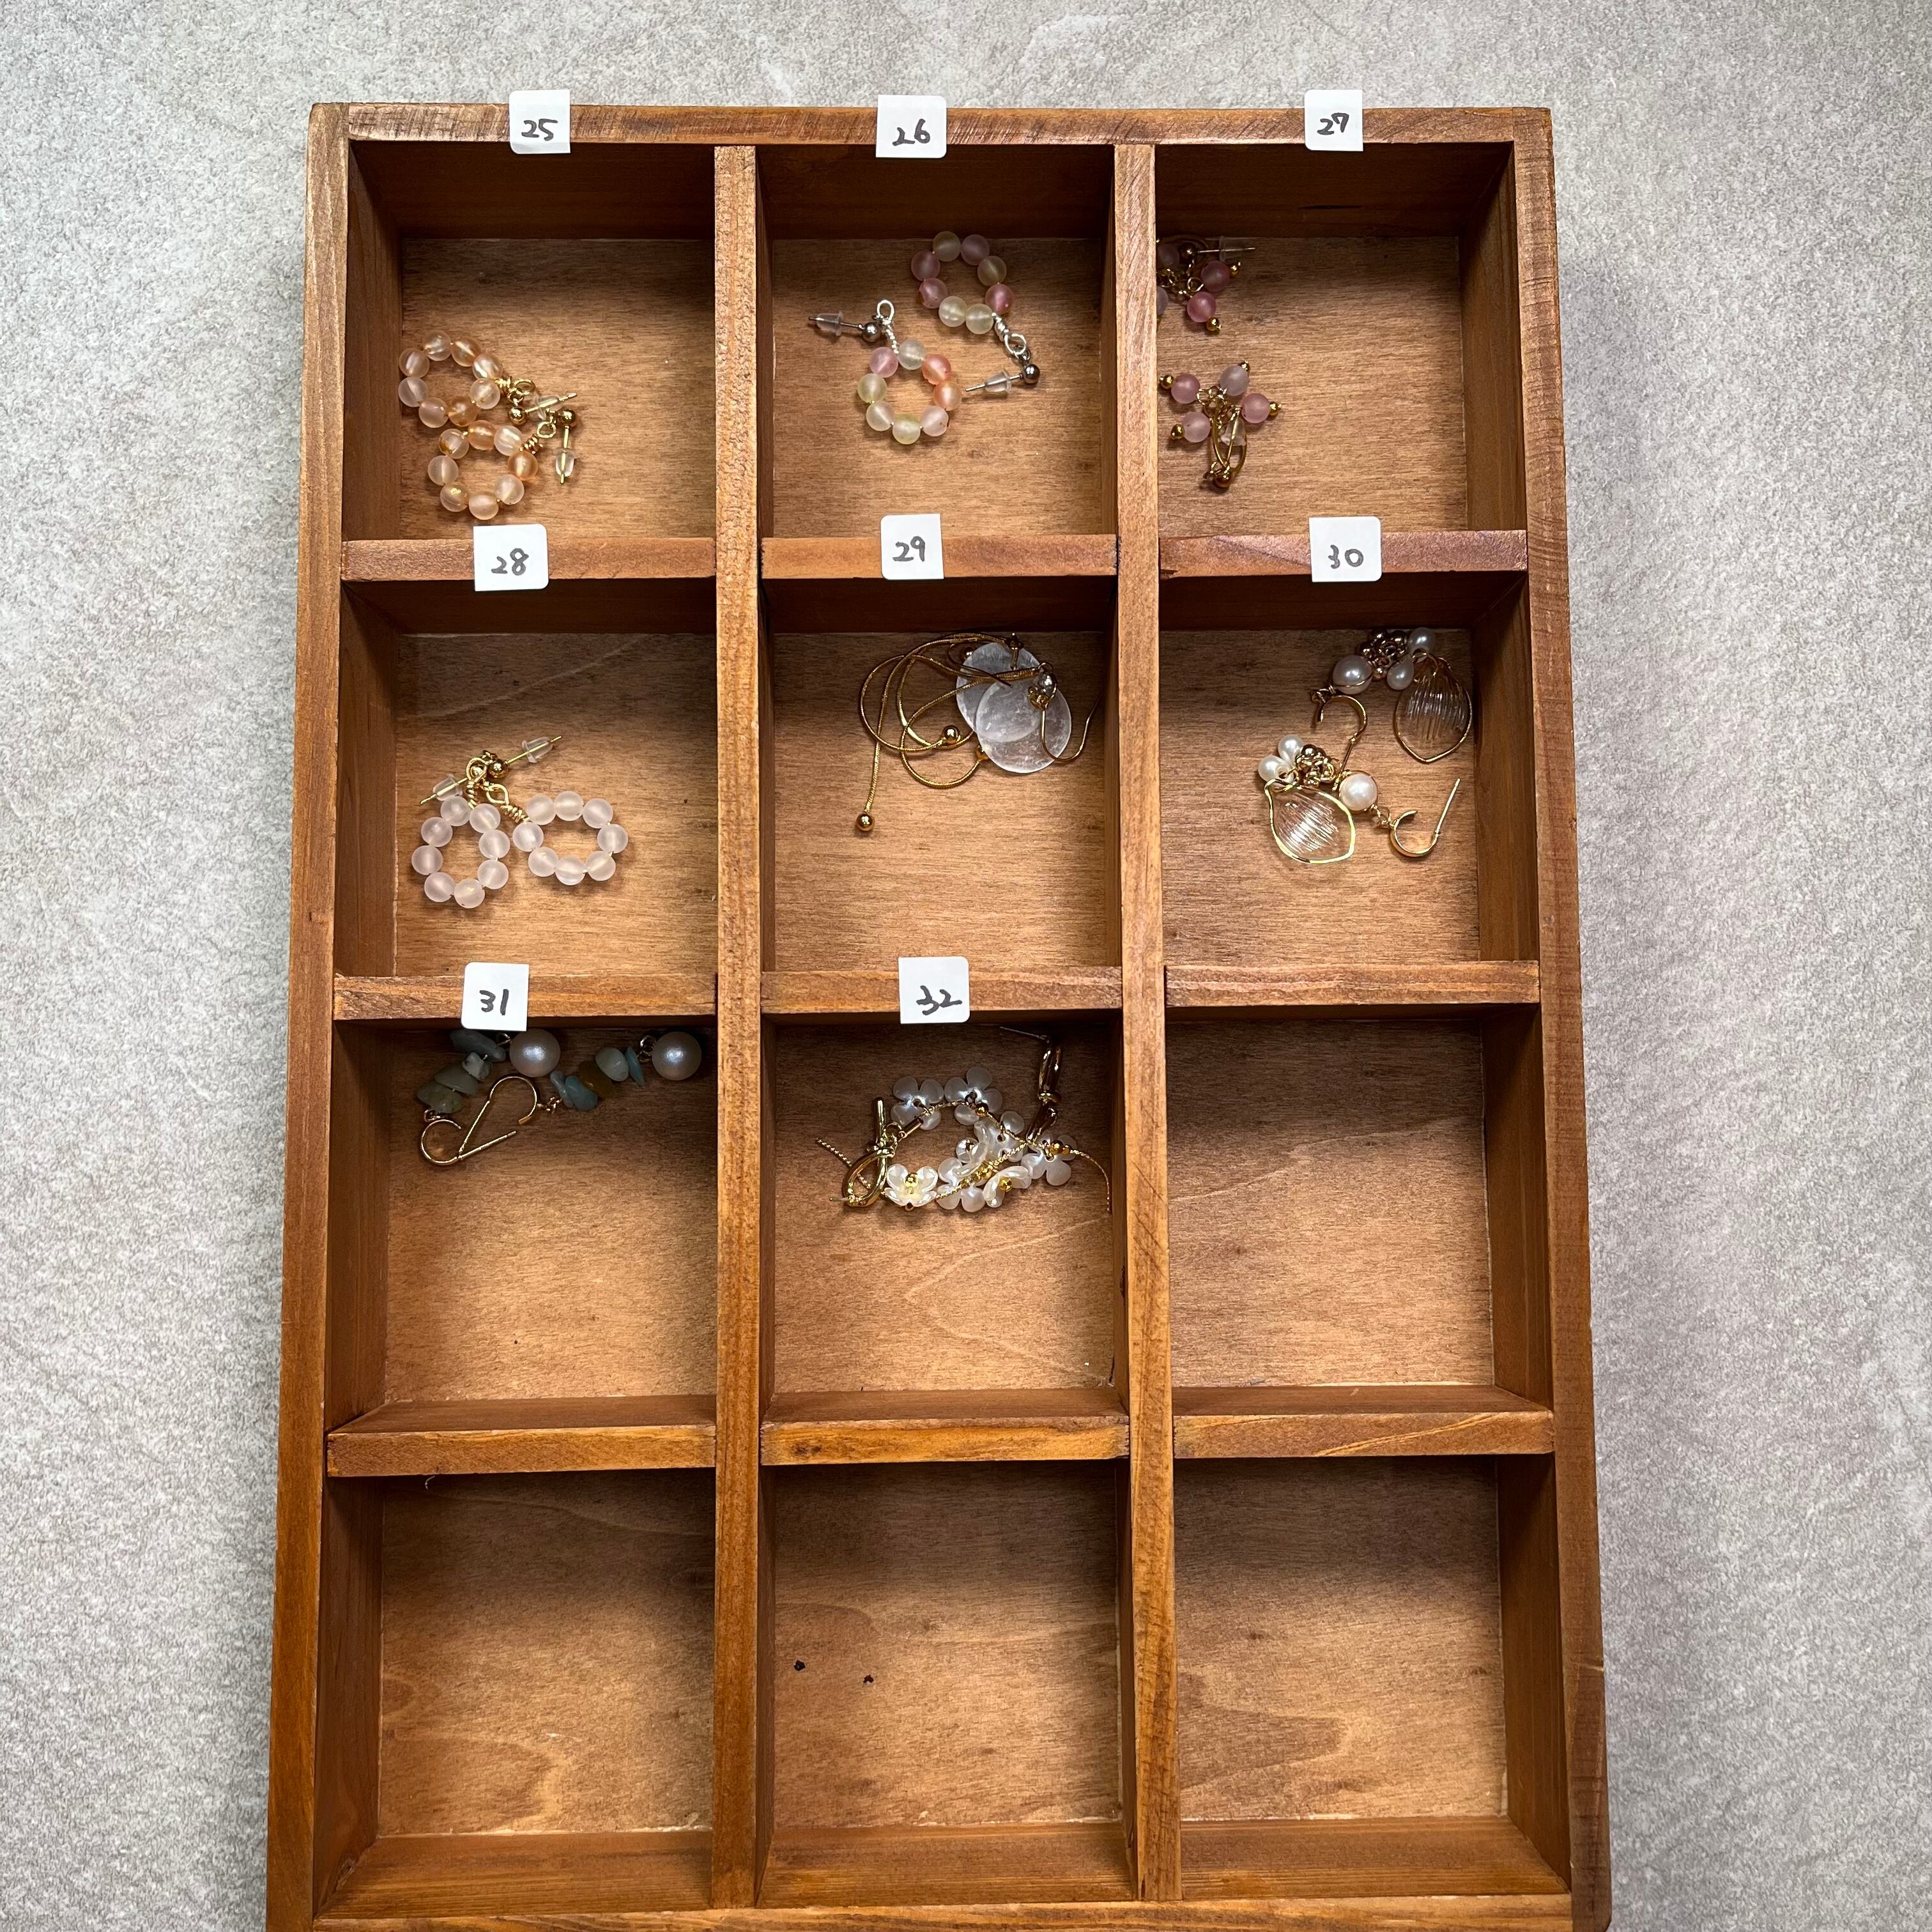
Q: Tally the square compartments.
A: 12